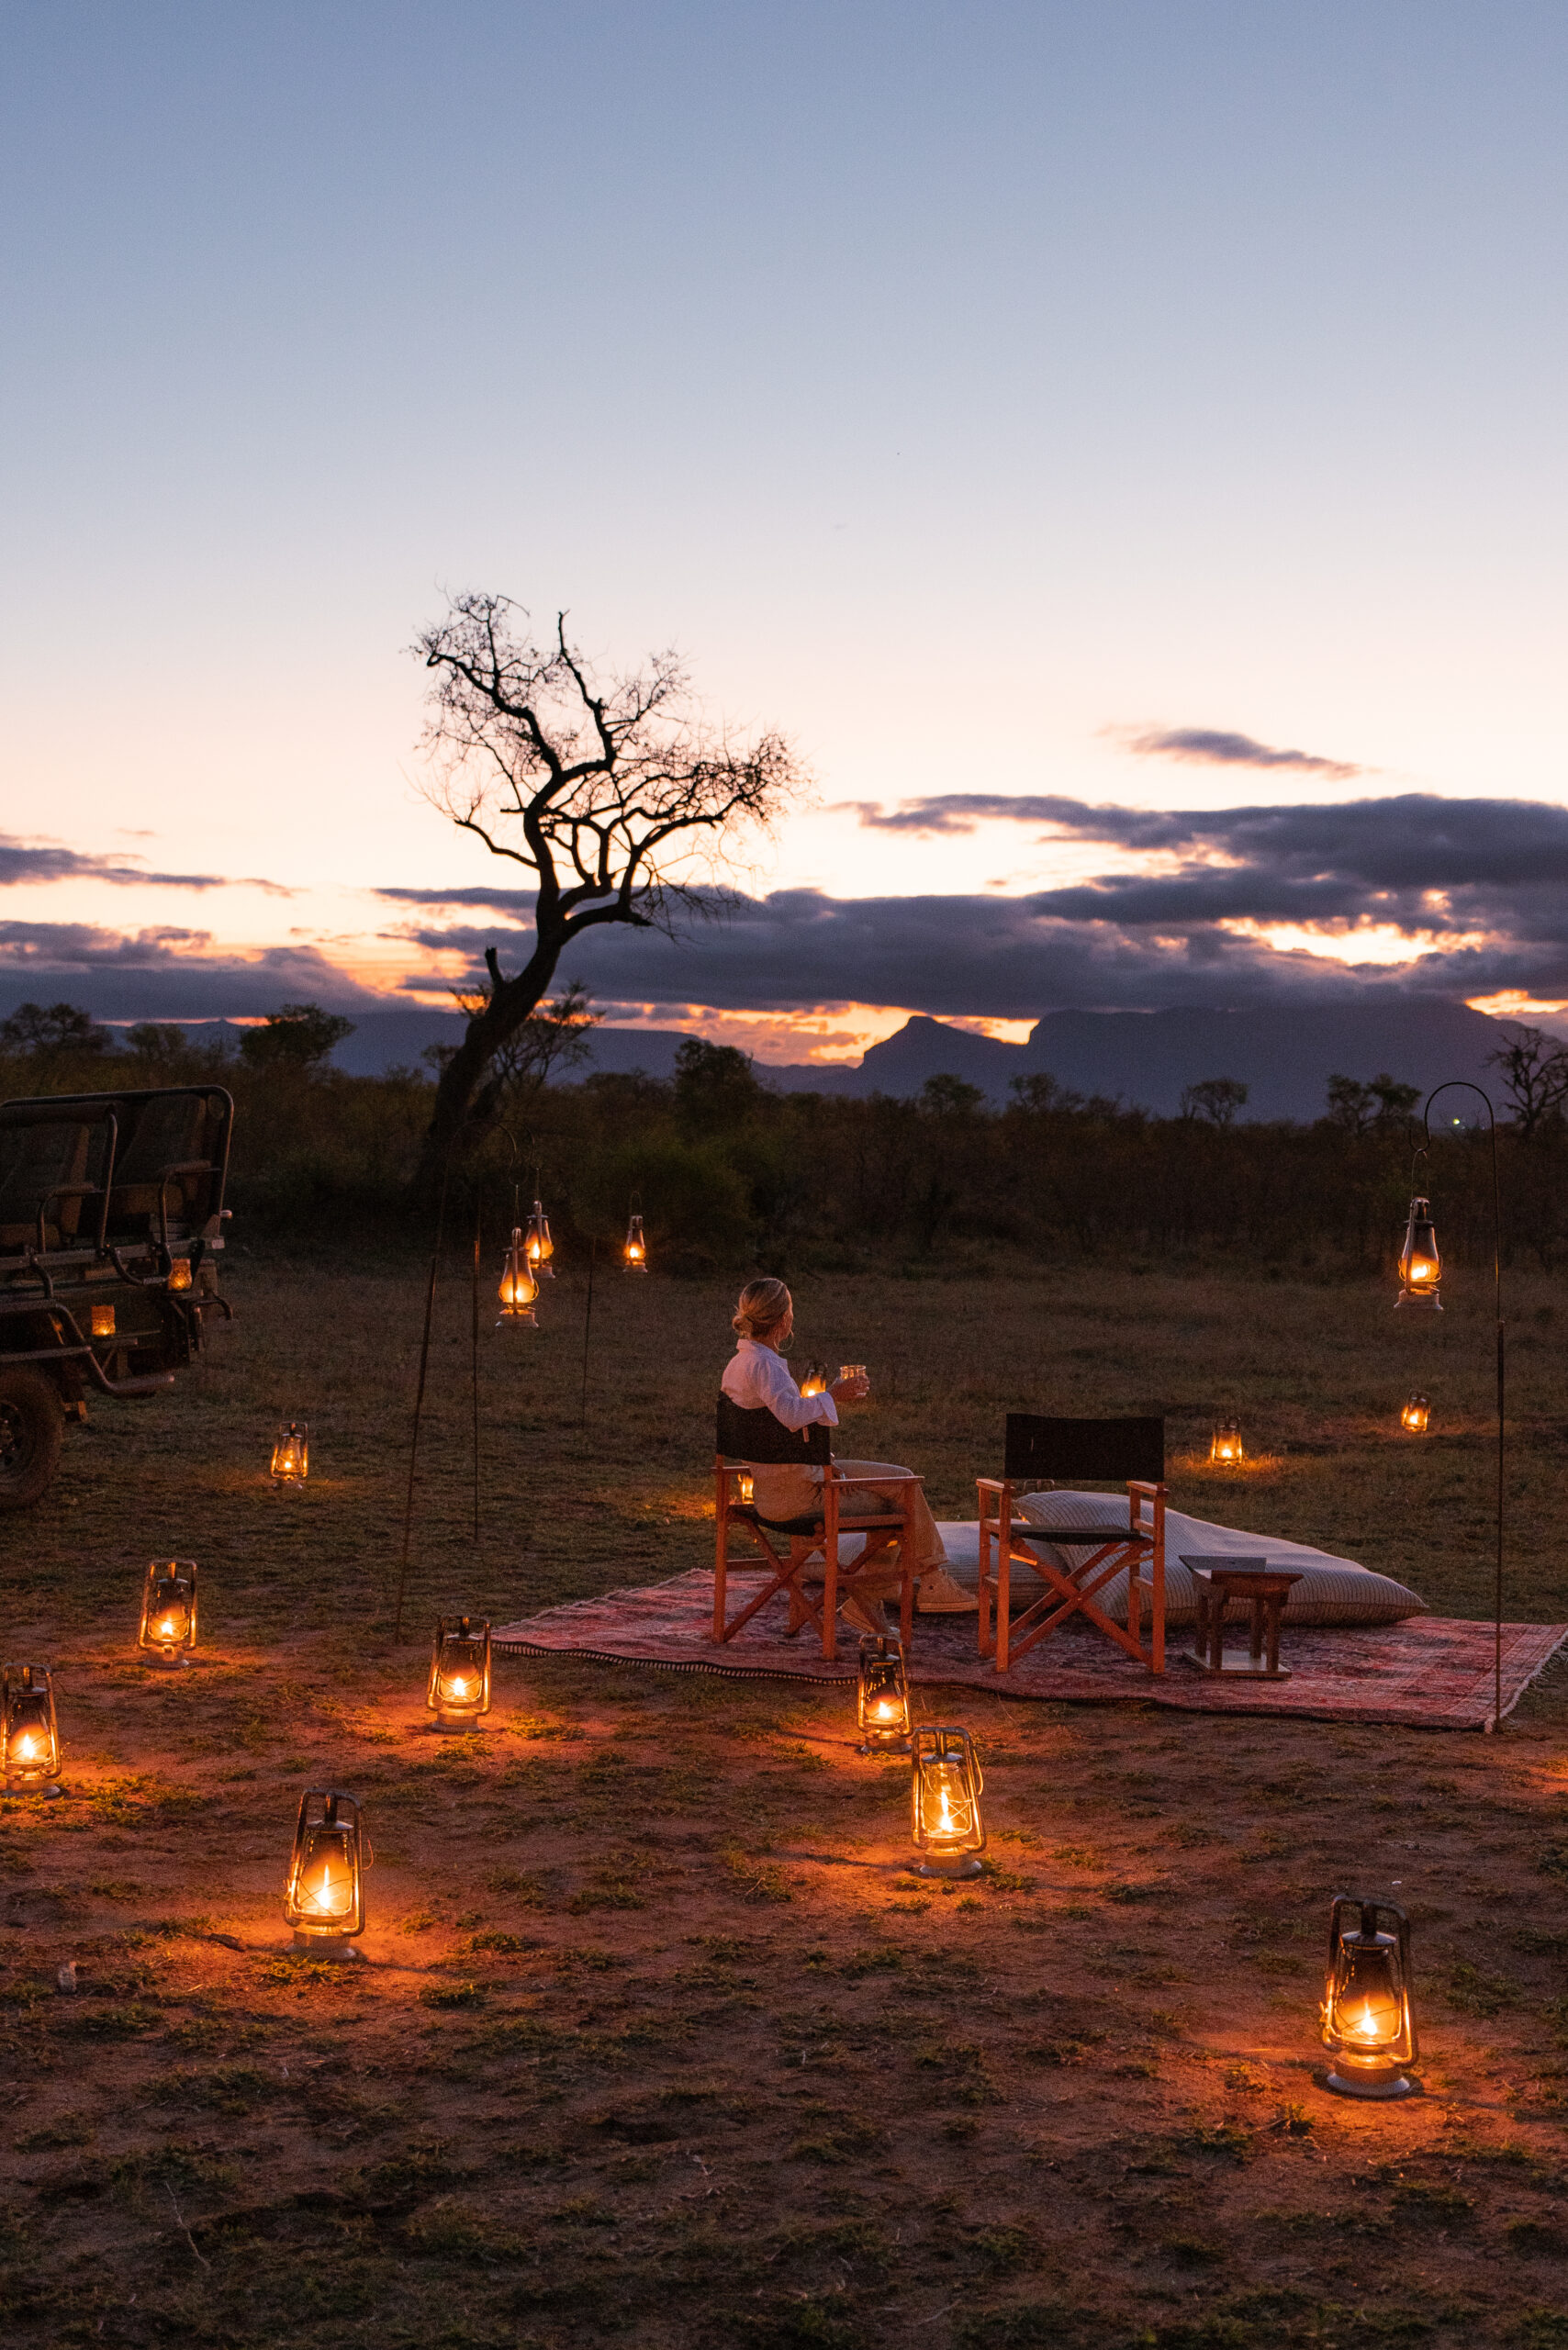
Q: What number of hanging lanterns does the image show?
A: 4